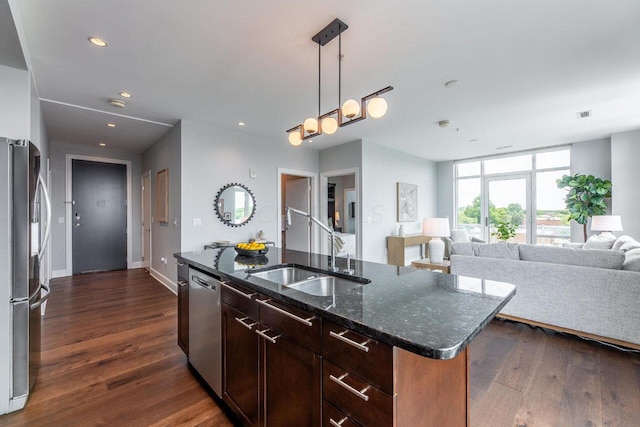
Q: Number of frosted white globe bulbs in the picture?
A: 5